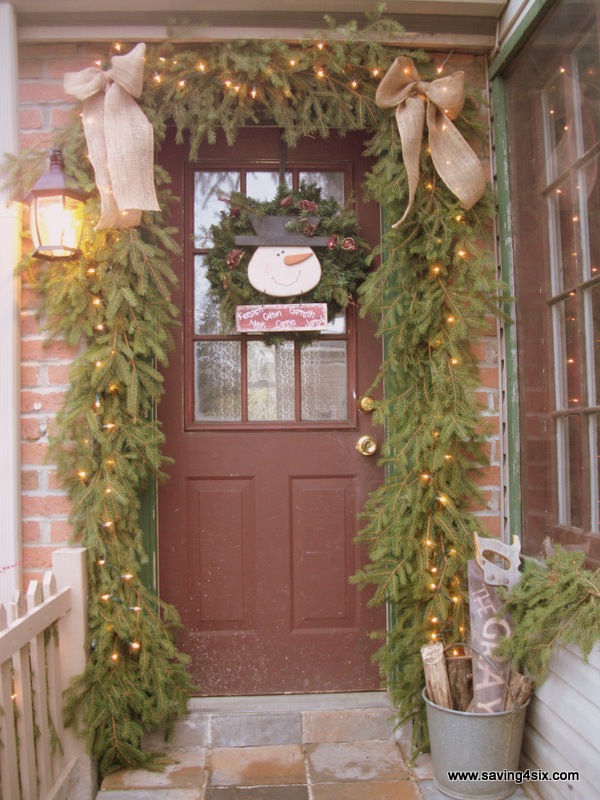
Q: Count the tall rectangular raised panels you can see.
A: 2